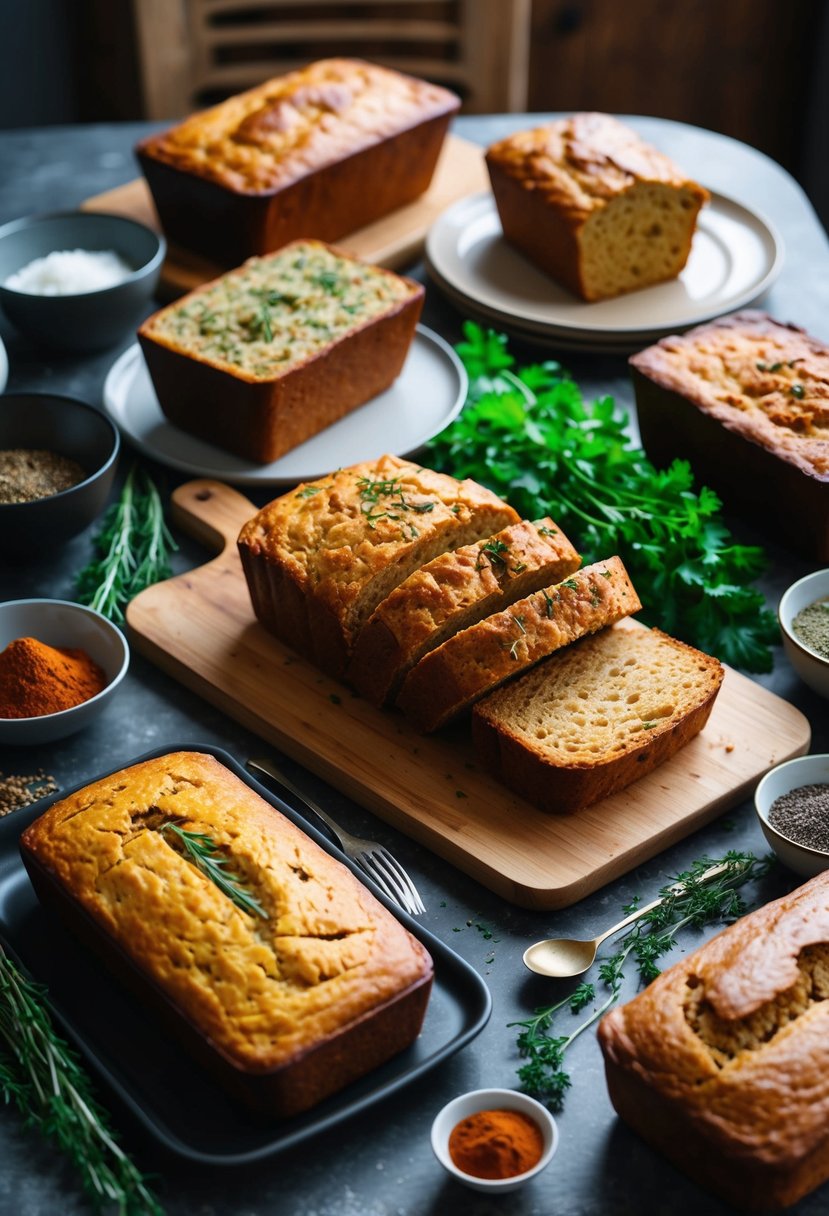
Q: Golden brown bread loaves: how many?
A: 7